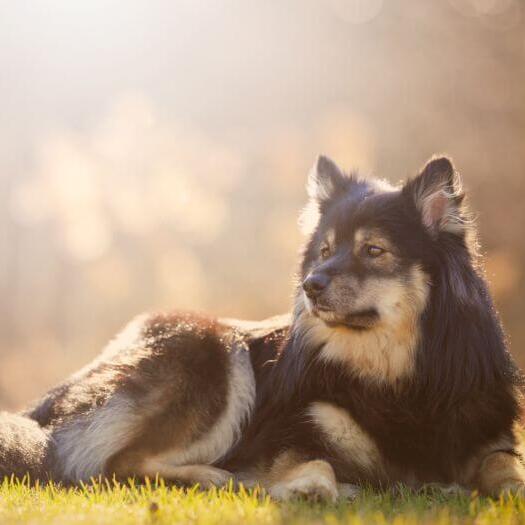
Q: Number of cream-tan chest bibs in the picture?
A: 1